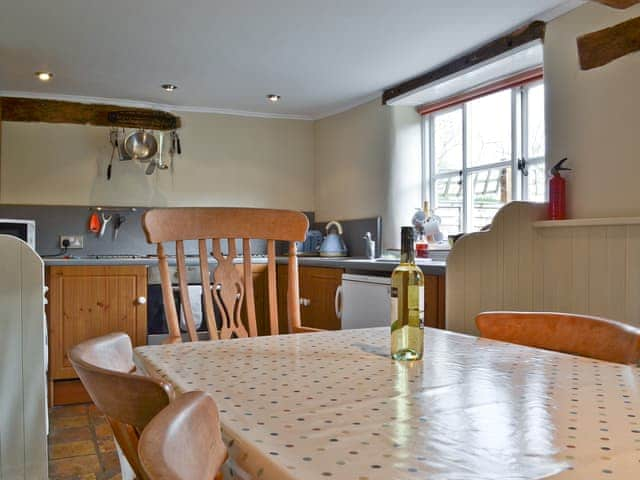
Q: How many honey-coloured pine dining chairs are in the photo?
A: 4